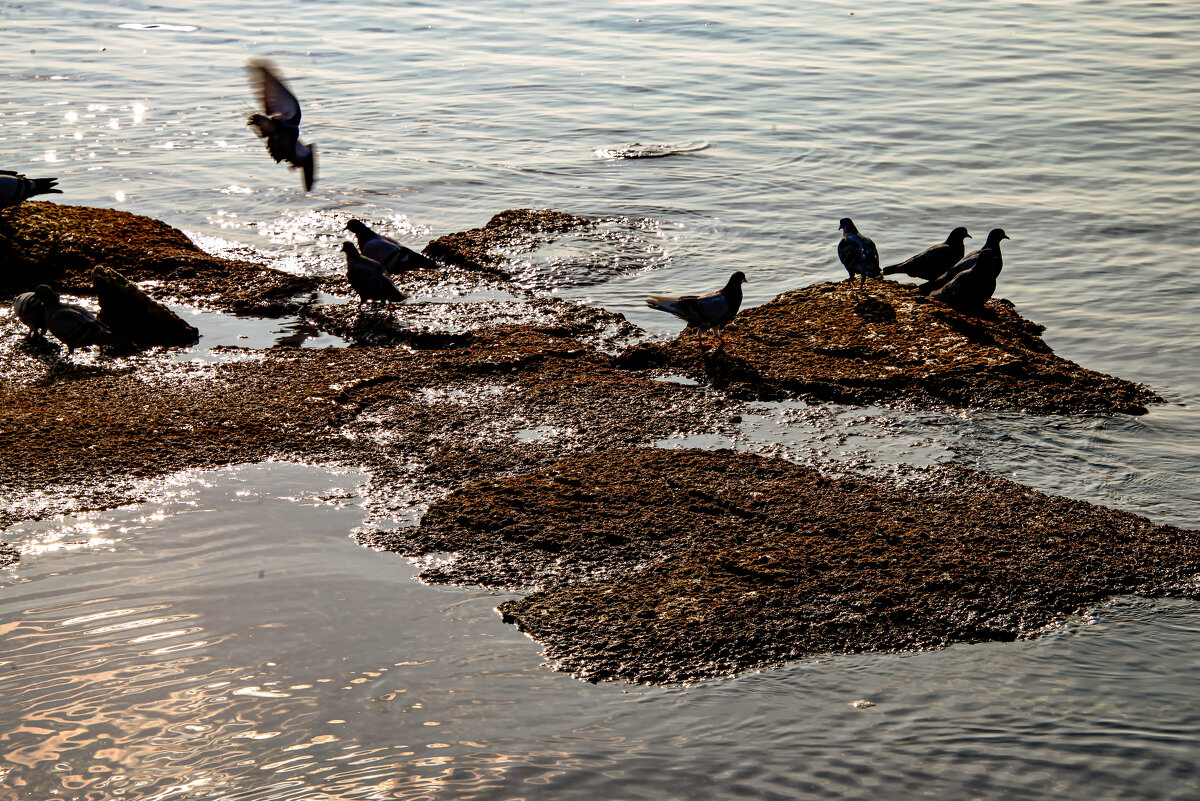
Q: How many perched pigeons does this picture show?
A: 10